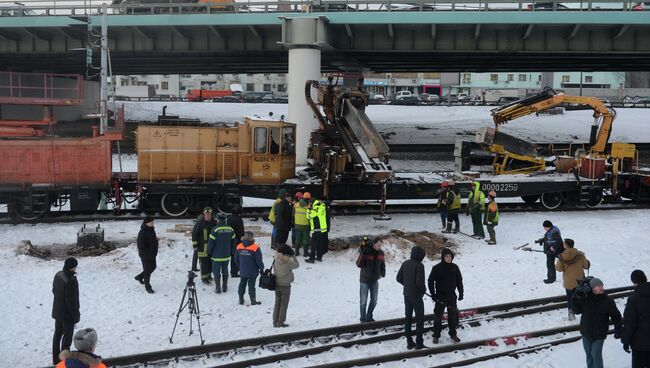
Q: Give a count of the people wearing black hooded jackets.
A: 2